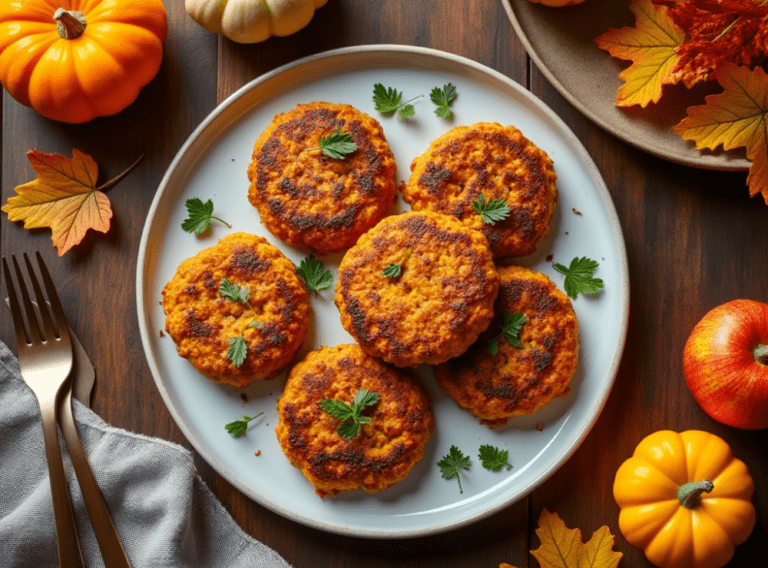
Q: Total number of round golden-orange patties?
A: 6